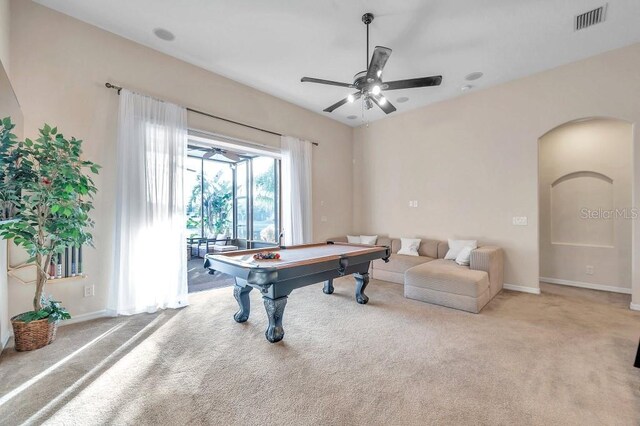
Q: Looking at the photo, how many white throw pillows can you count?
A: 5